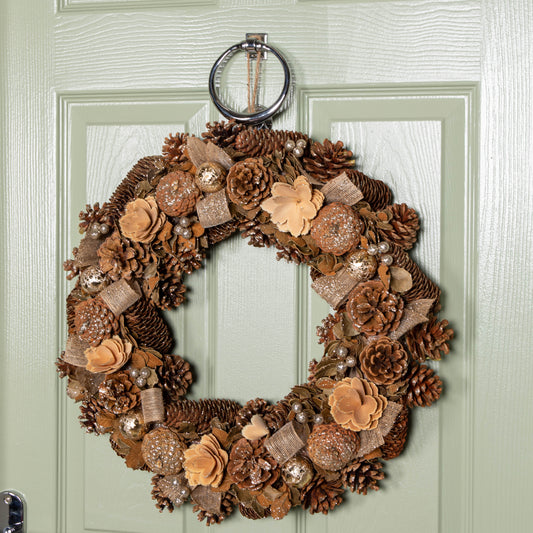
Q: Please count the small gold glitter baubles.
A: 5